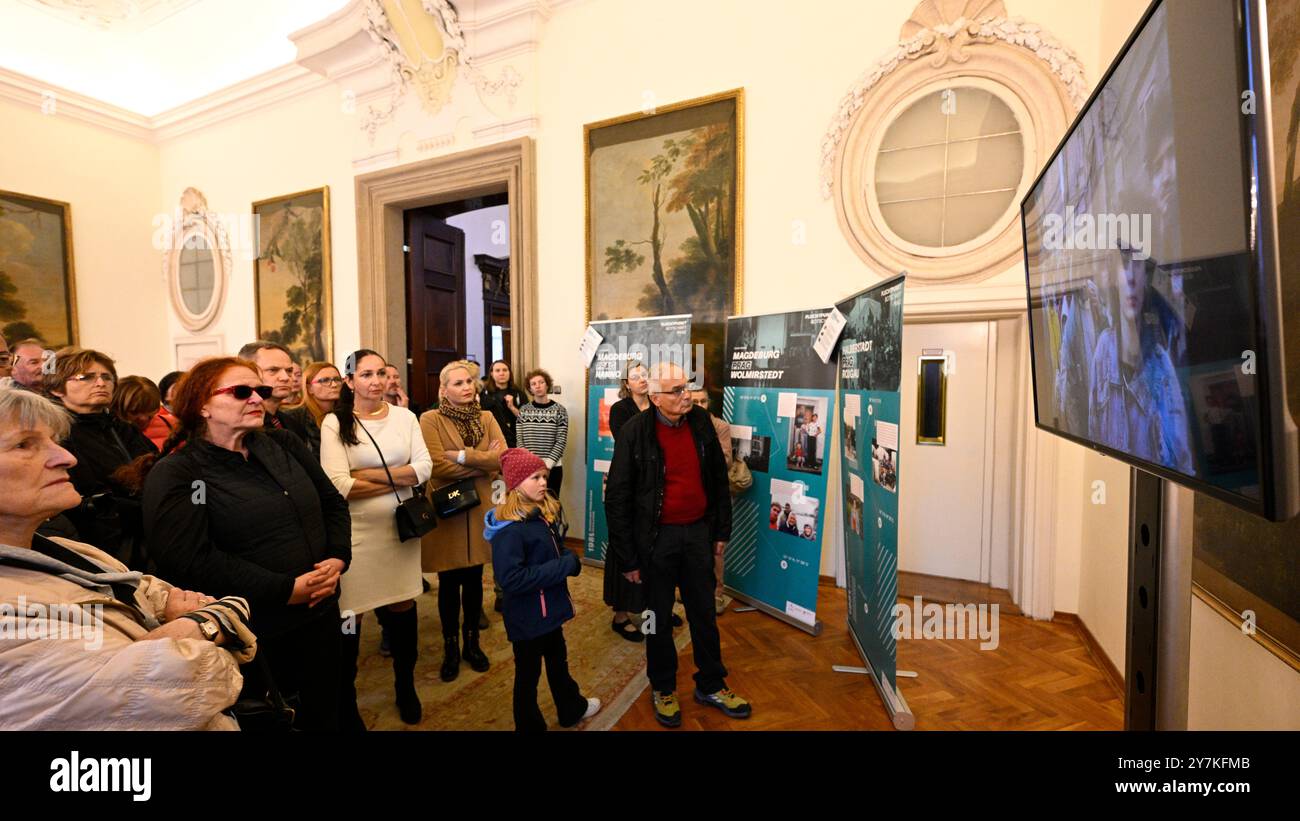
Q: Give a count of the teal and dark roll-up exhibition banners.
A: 3